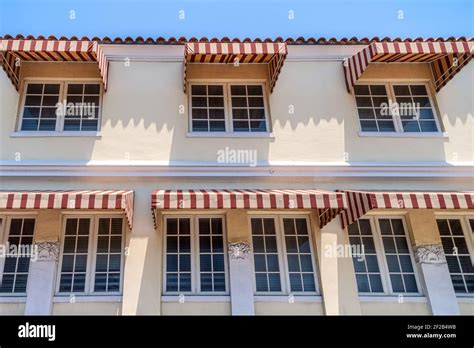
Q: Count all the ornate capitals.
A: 3